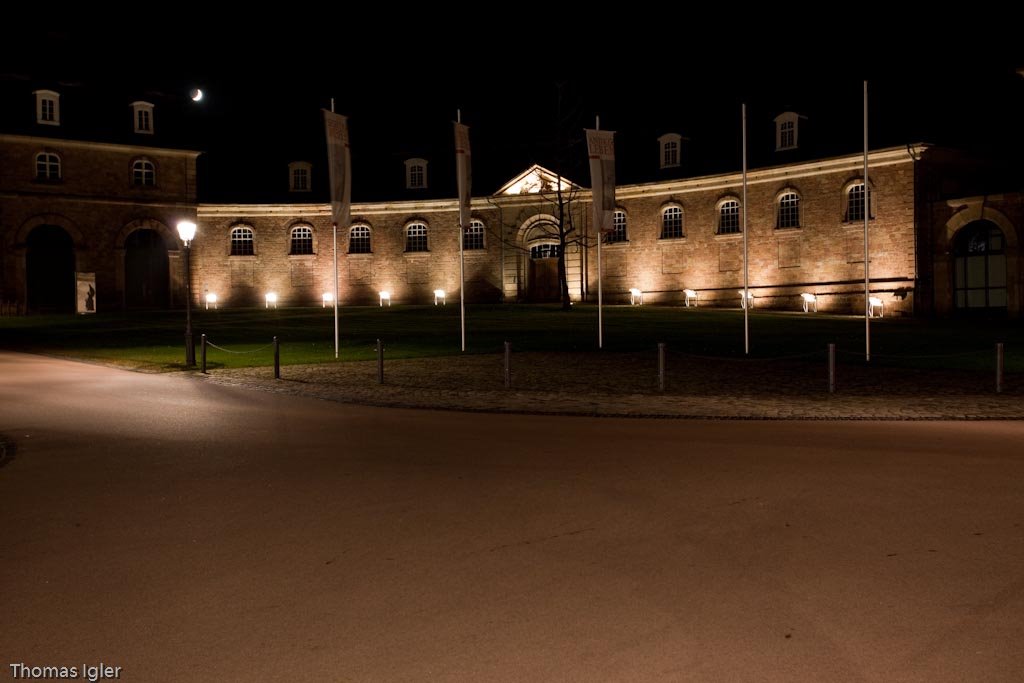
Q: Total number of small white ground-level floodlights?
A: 10